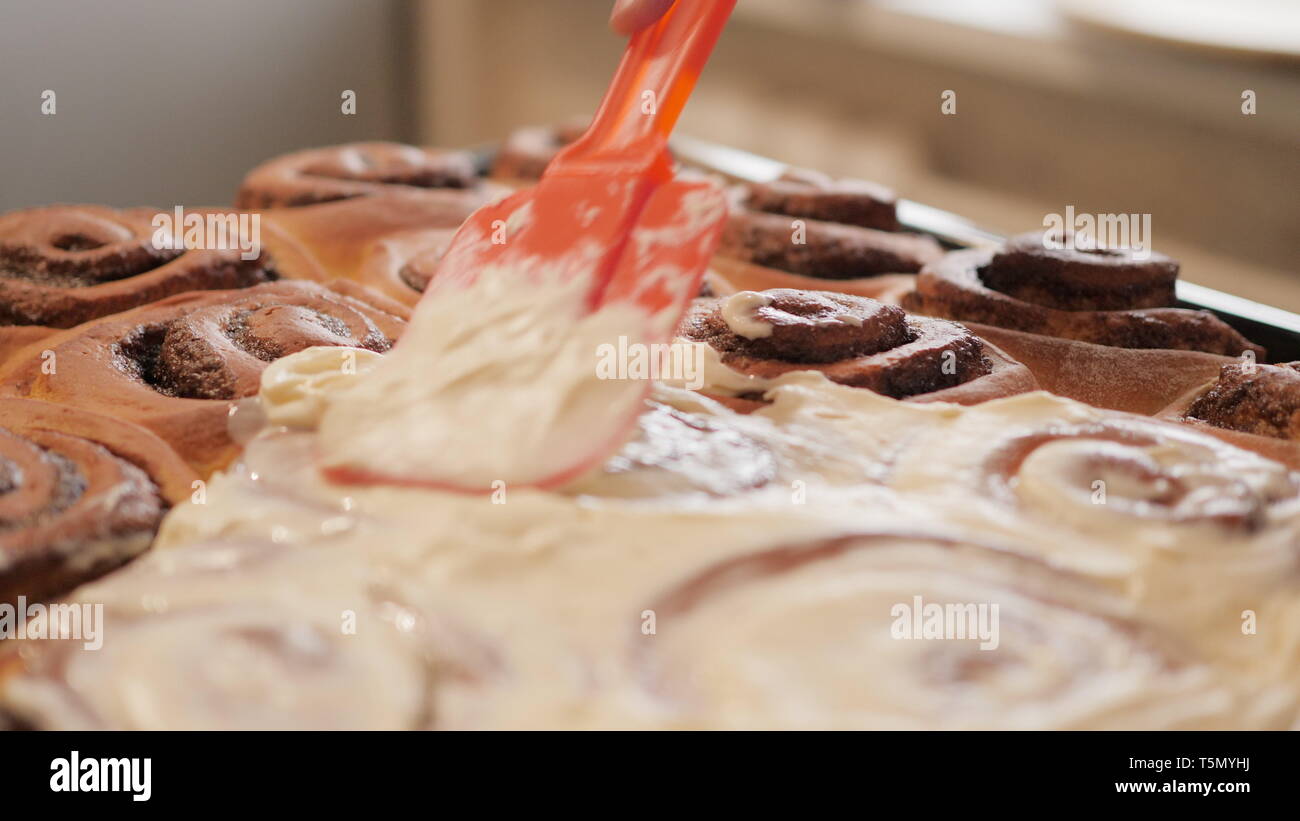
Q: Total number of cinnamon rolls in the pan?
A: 14